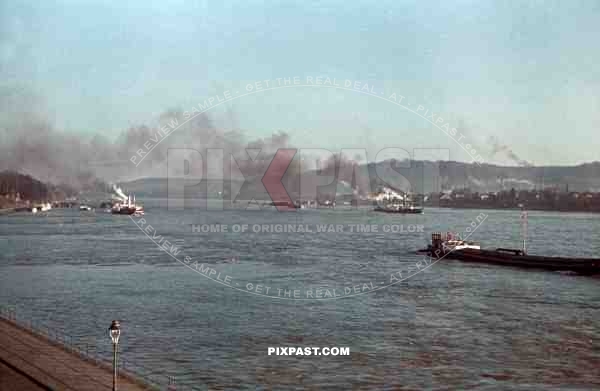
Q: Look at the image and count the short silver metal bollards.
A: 0